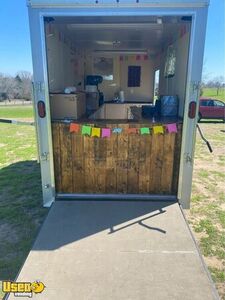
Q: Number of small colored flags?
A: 9